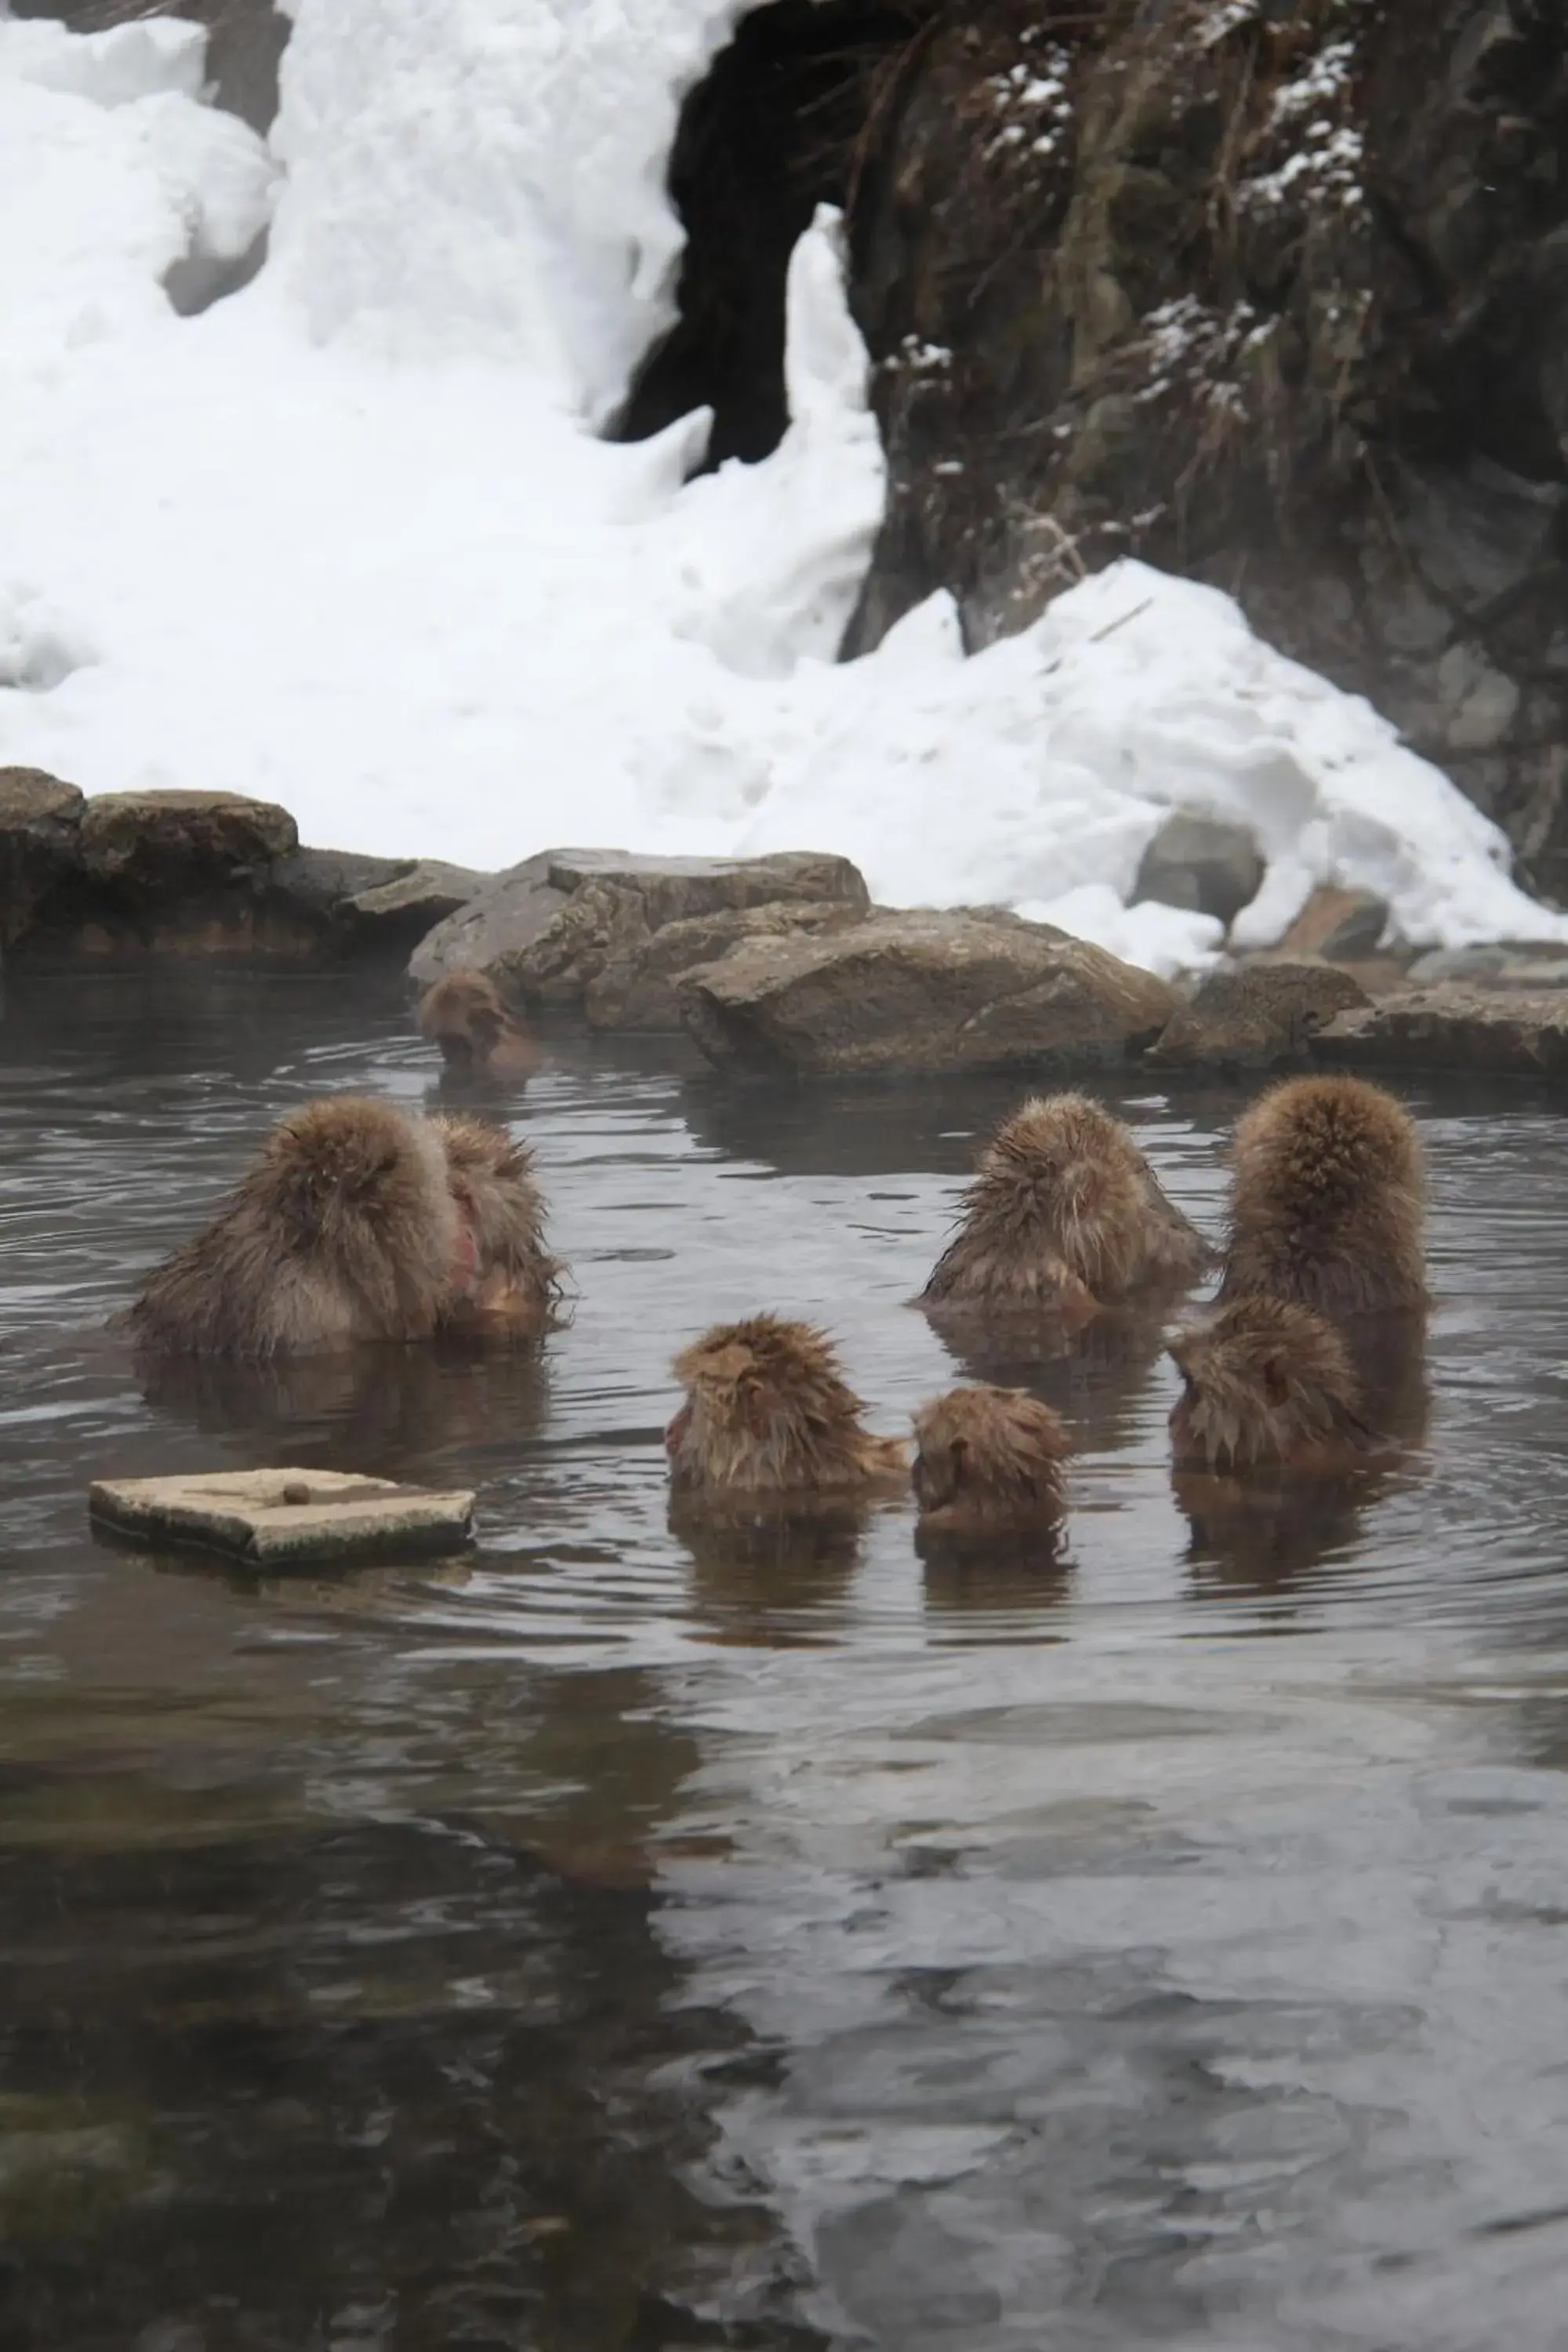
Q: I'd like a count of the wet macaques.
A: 8